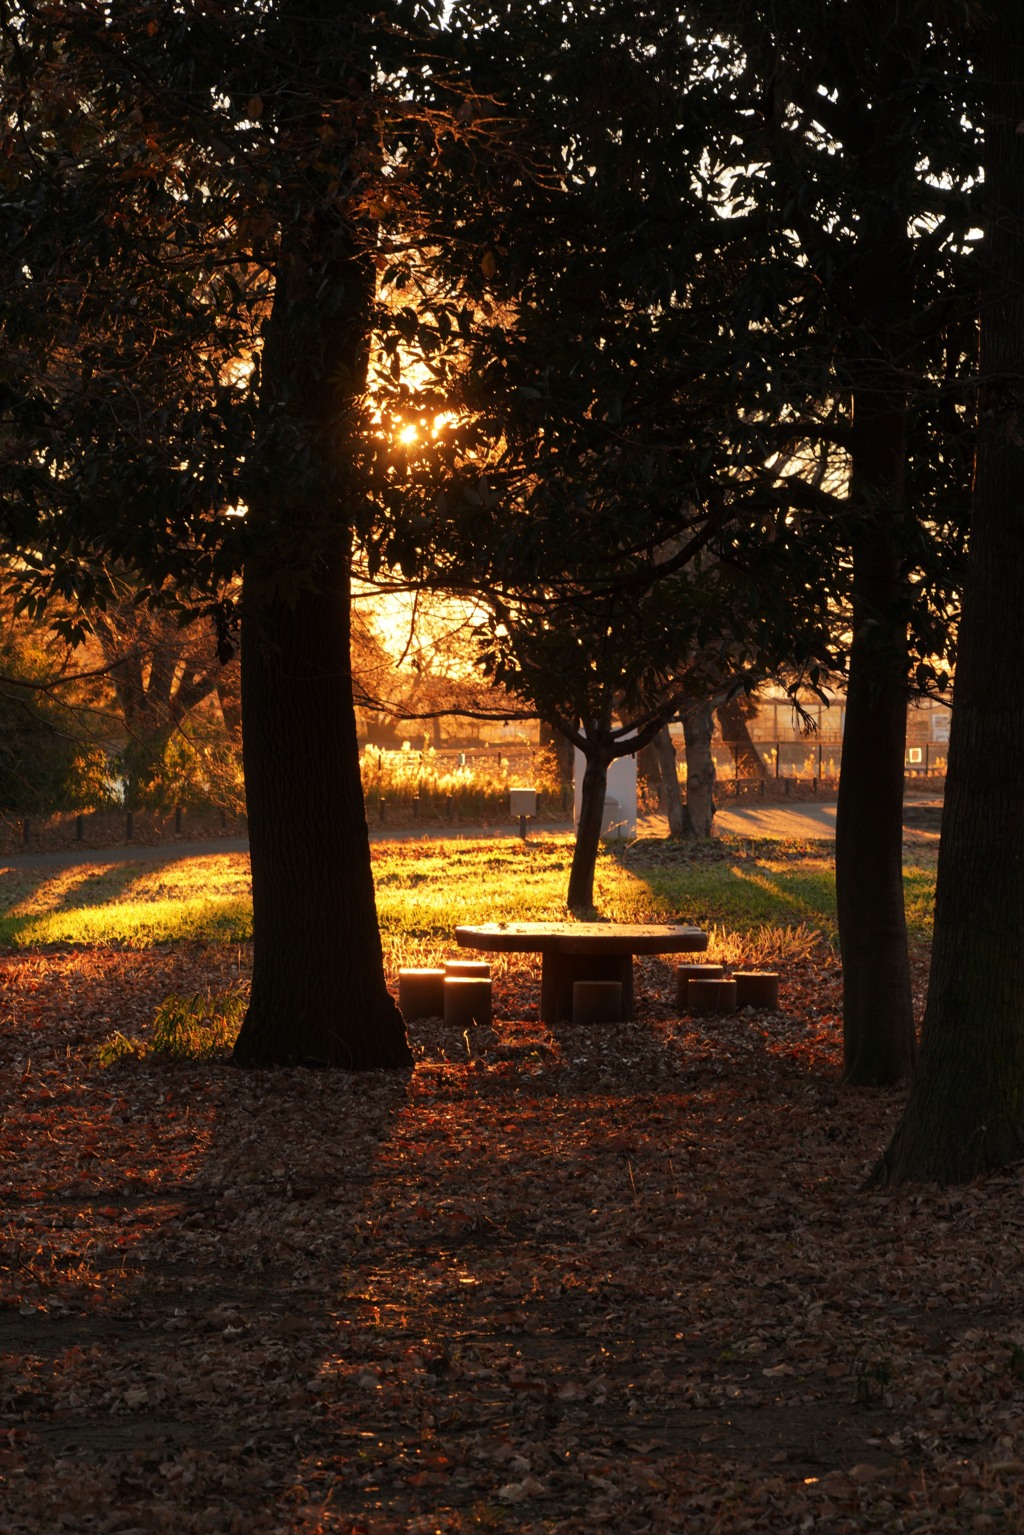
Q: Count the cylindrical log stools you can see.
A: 7